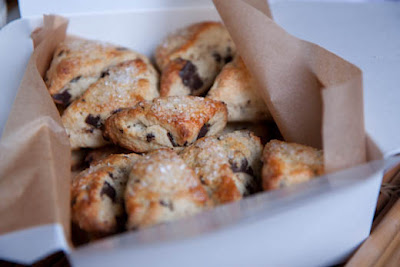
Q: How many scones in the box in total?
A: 9